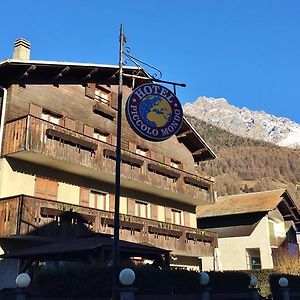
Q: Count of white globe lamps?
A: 5